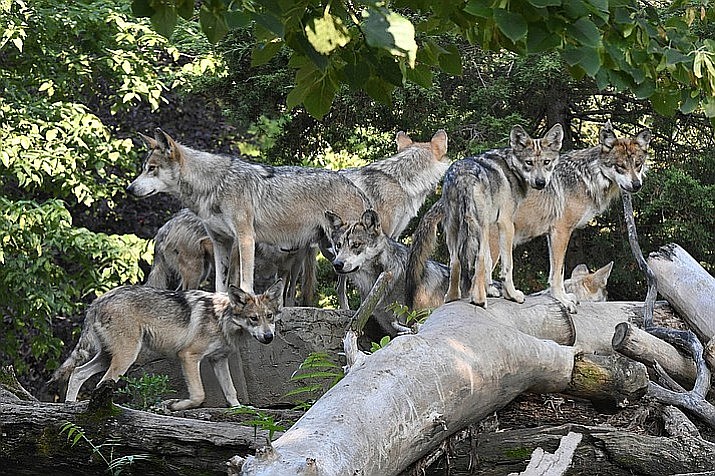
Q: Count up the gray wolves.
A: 8